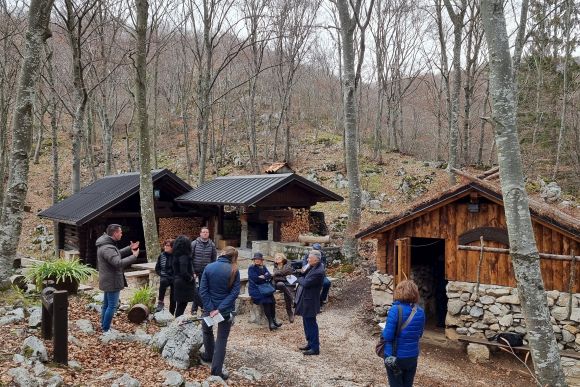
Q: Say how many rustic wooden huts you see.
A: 3